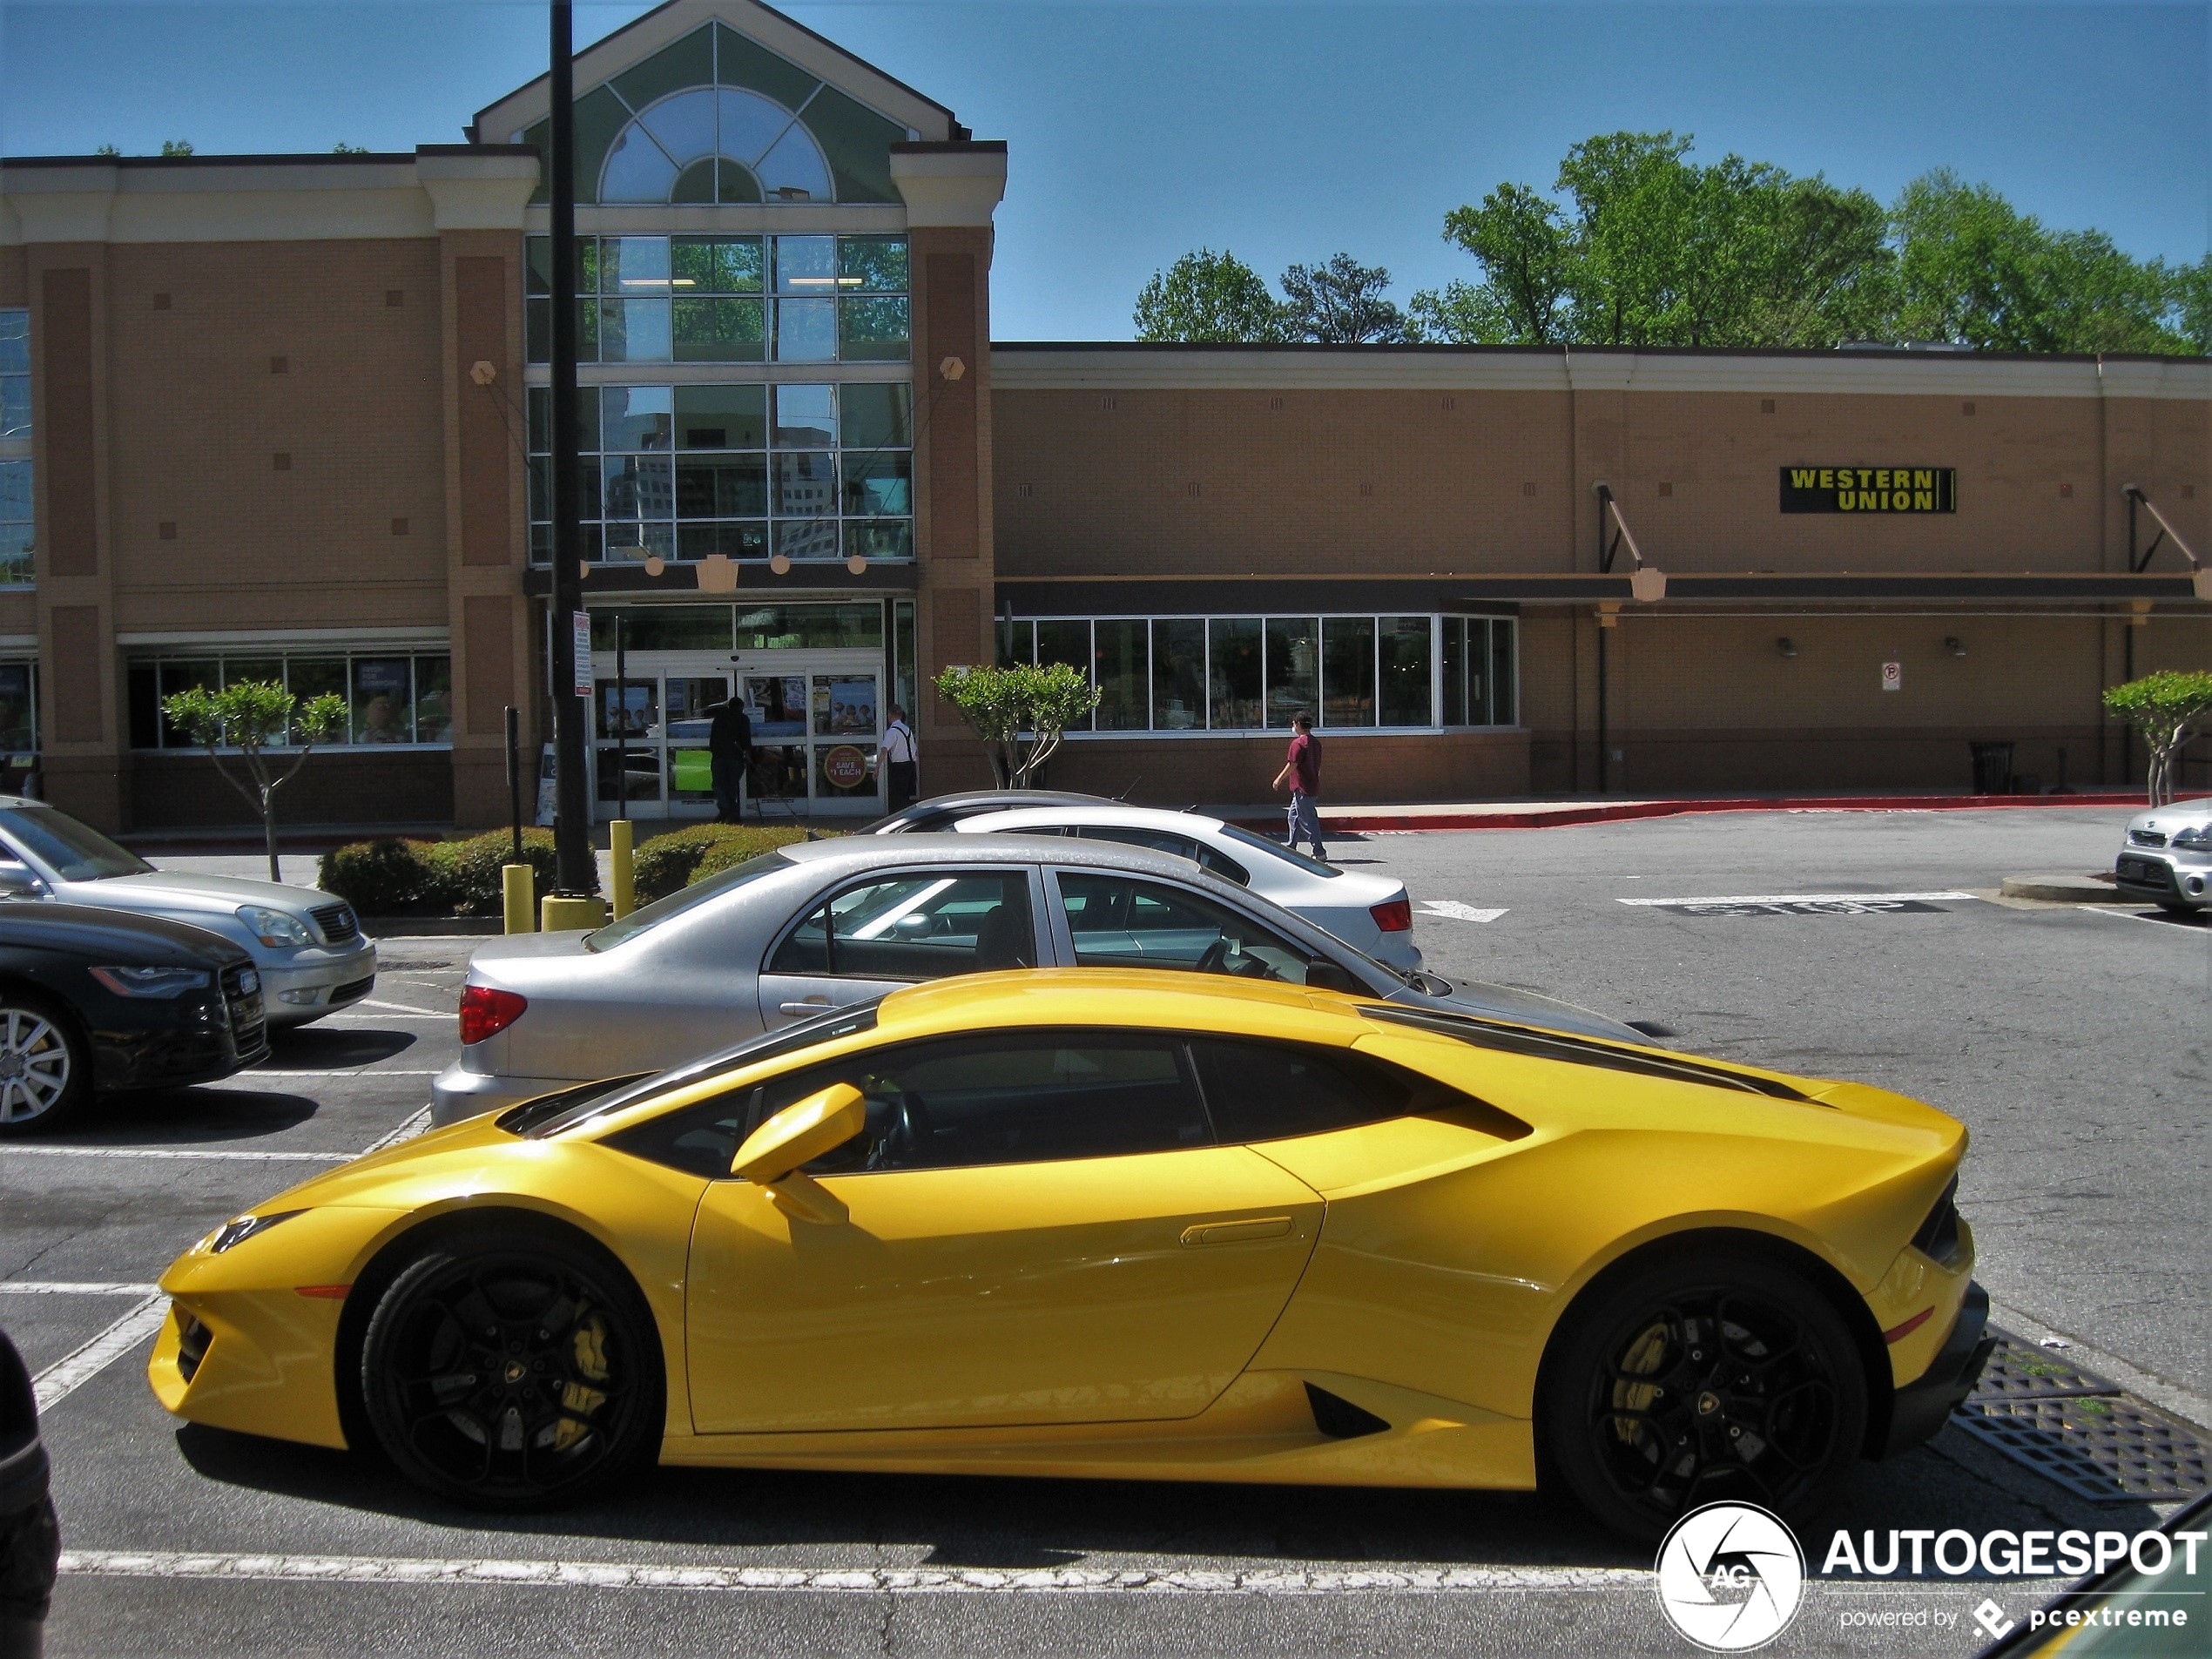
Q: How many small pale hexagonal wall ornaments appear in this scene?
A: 2